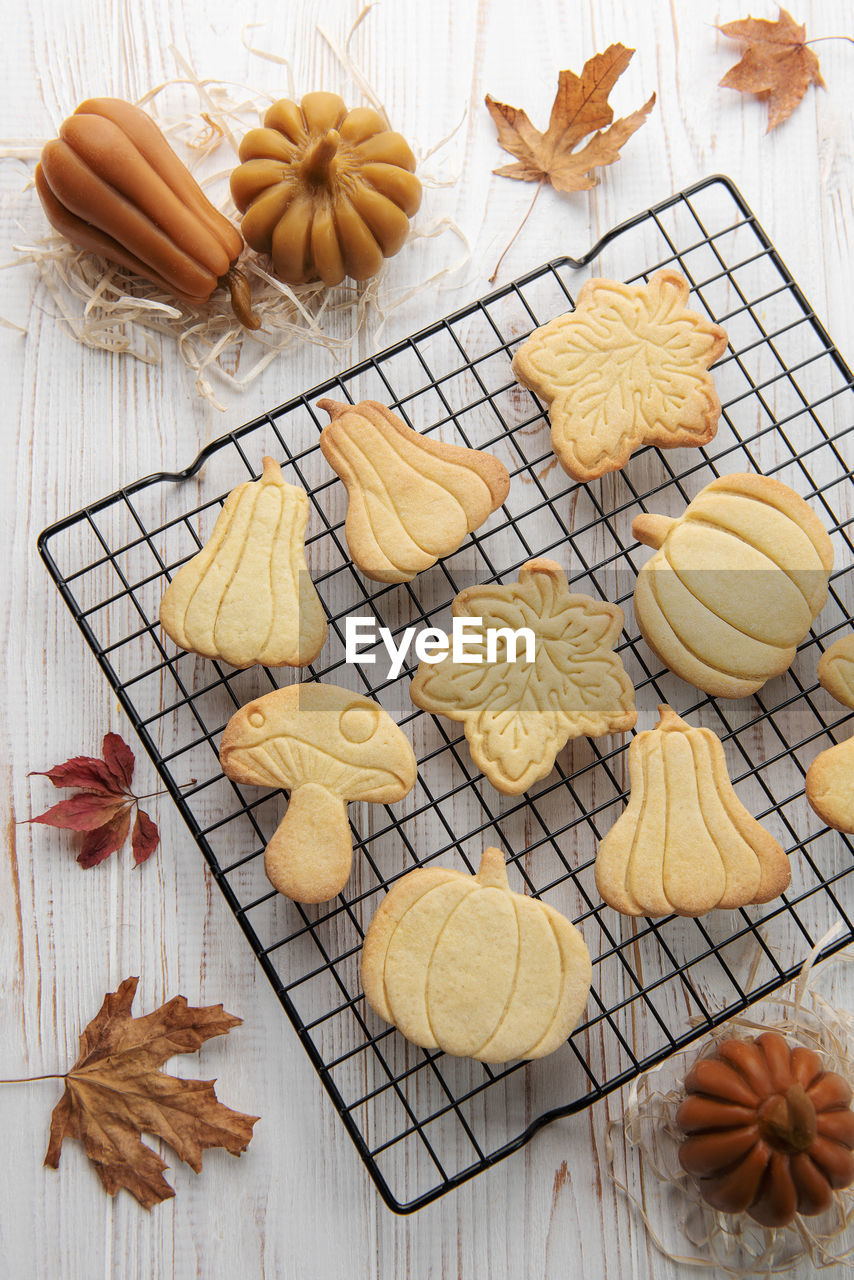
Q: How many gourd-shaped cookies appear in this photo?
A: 3